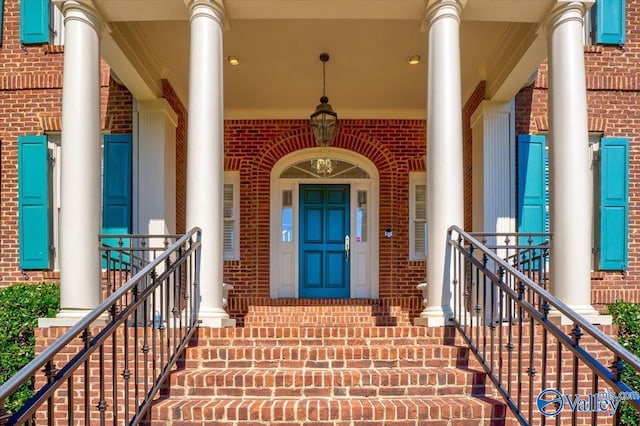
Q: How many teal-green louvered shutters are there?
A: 6